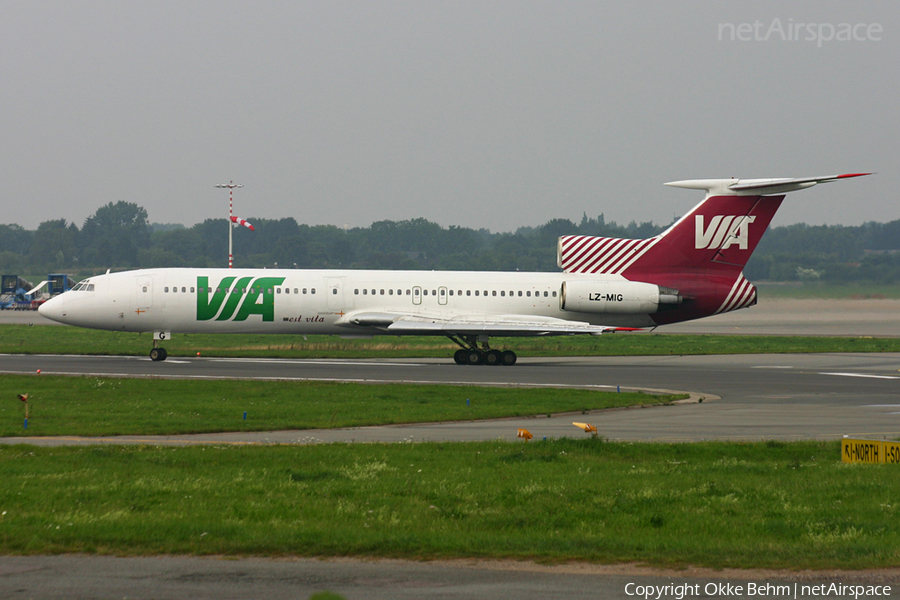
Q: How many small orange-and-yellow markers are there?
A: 2